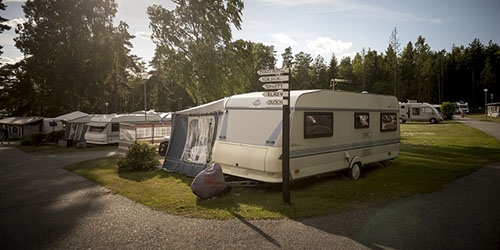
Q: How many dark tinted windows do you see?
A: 3